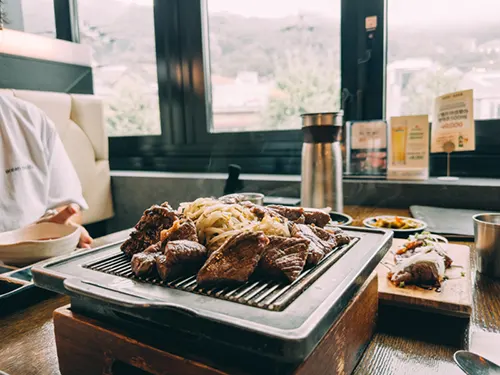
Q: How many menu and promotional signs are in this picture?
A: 3